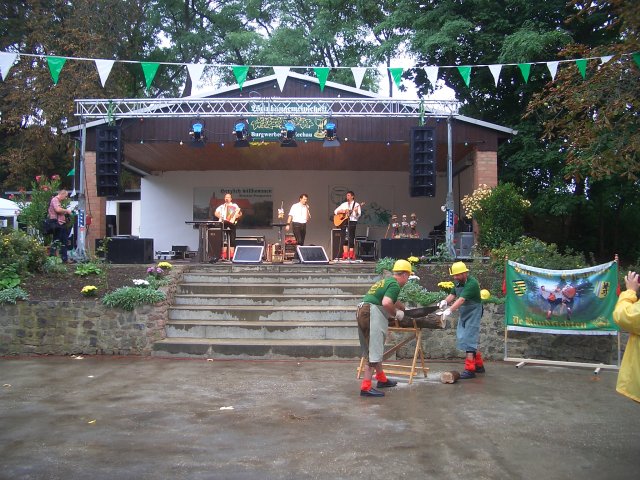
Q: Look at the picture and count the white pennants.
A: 9